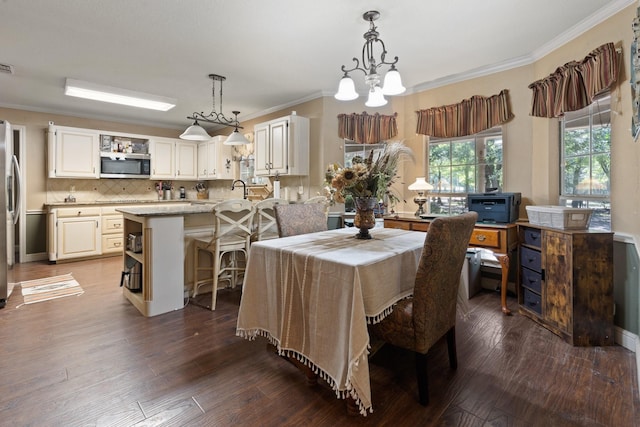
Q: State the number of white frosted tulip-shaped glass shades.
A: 3